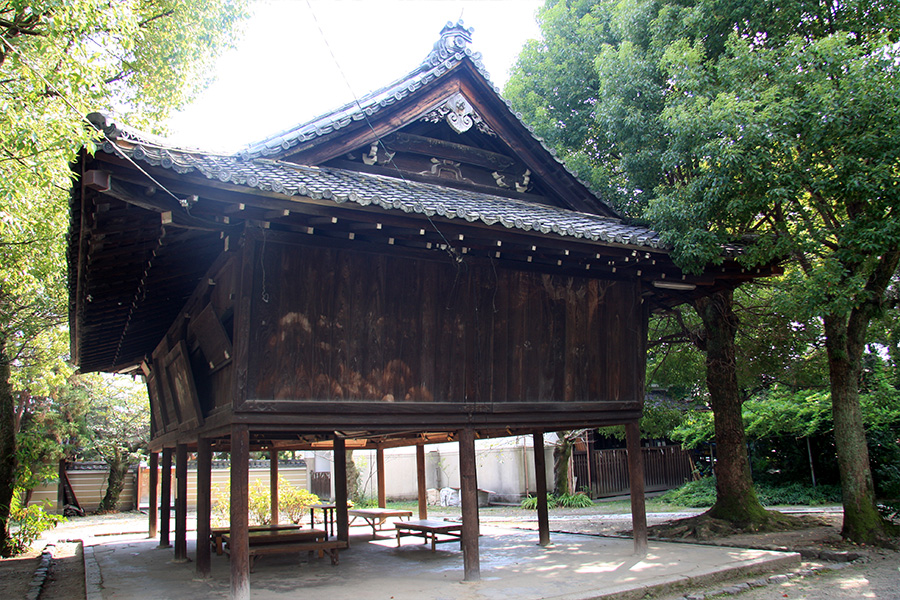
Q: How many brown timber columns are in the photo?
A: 12